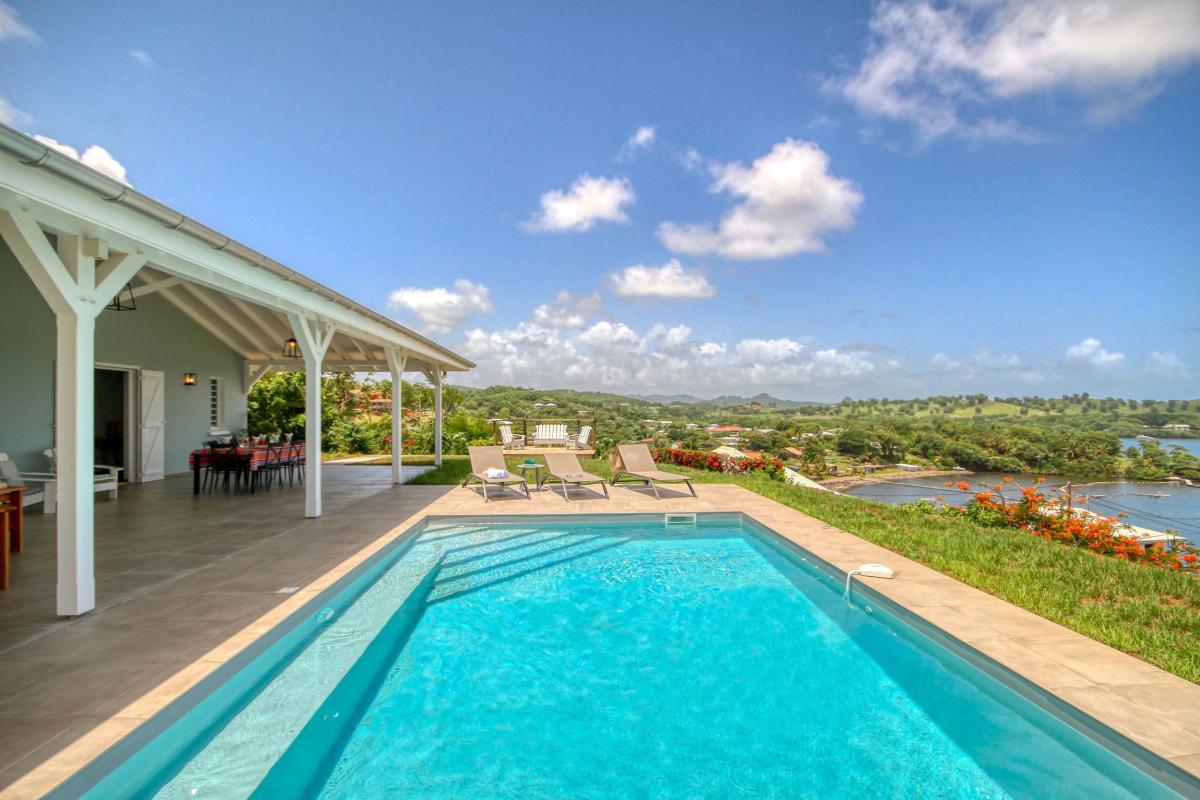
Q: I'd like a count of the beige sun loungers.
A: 3